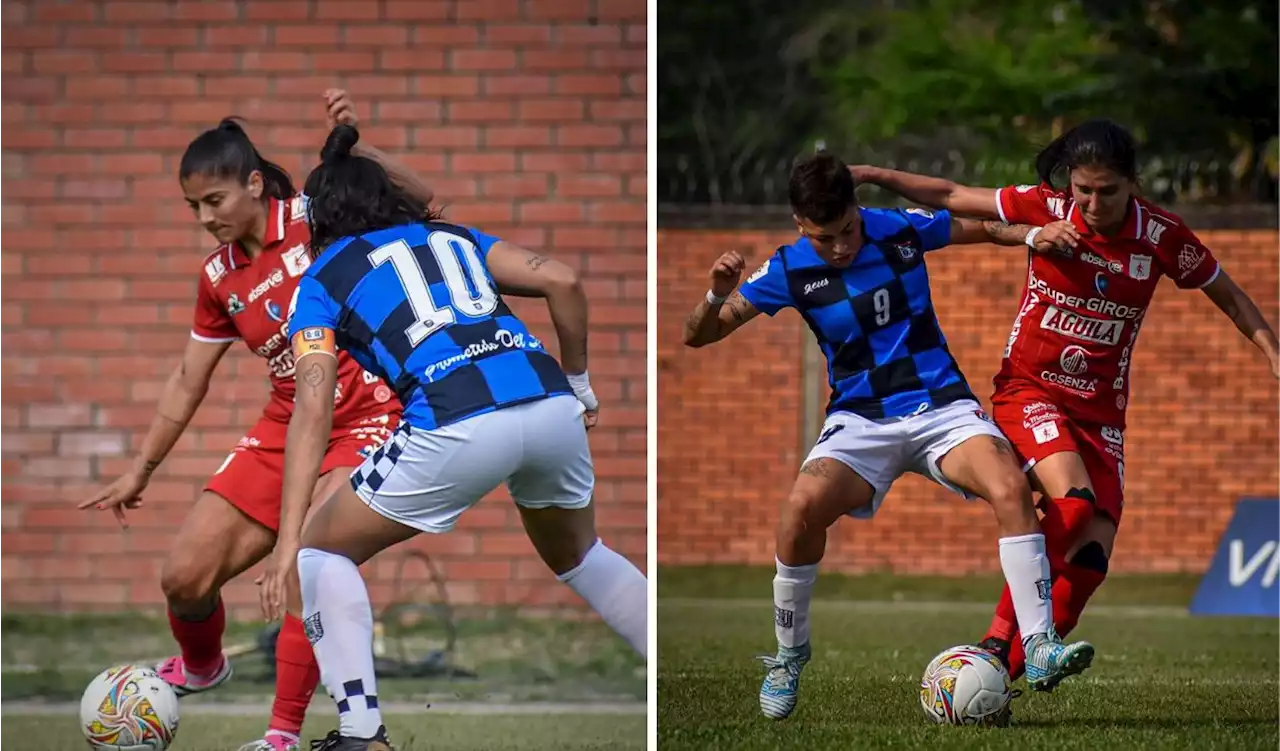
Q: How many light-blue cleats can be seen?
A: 2